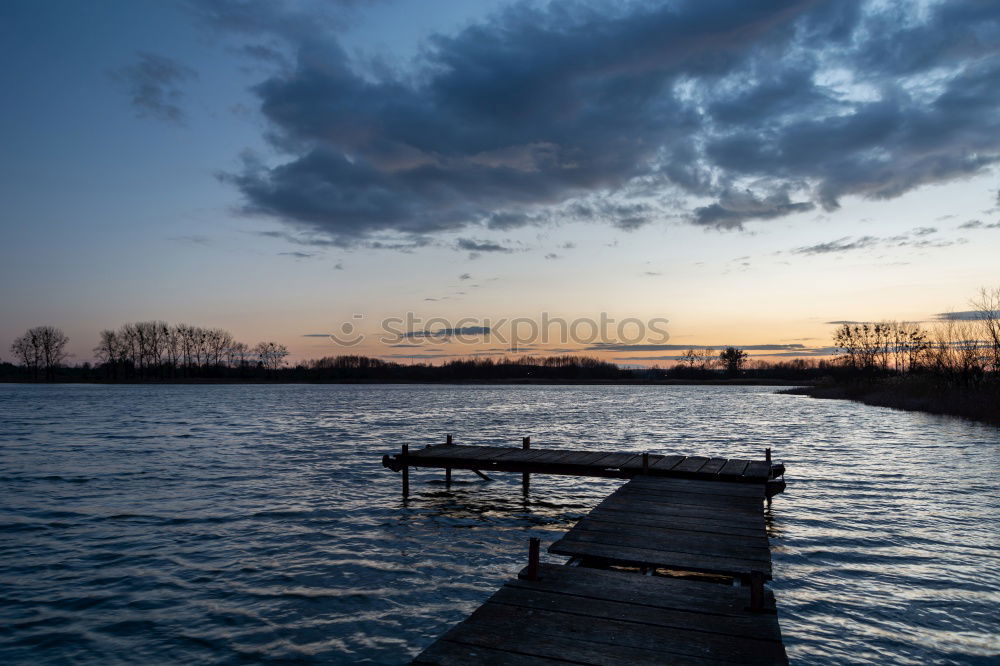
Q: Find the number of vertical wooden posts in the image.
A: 7